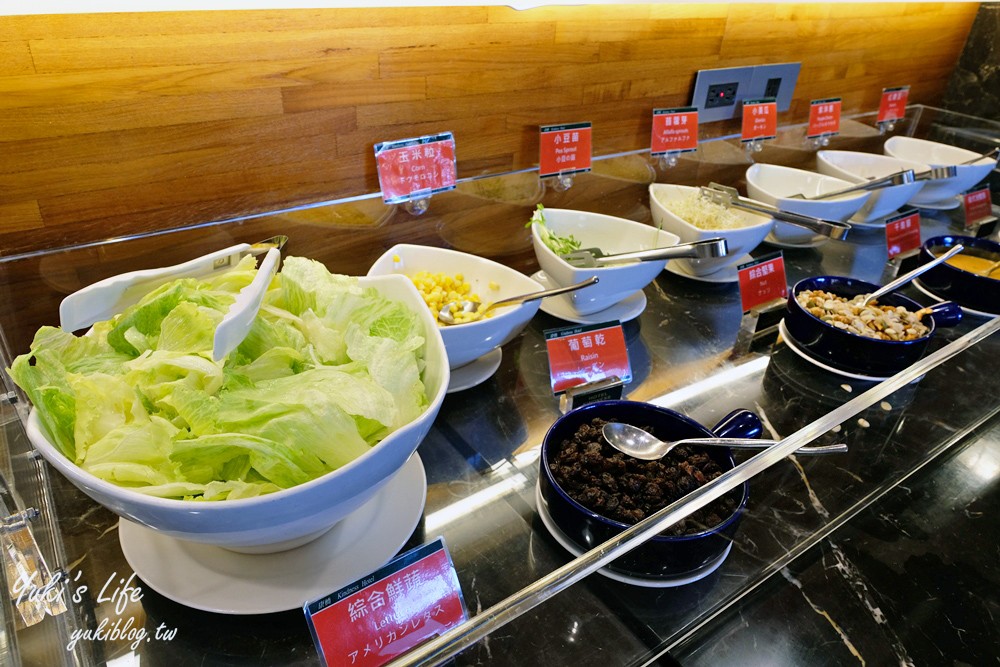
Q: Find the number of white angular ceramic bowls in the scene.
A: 7